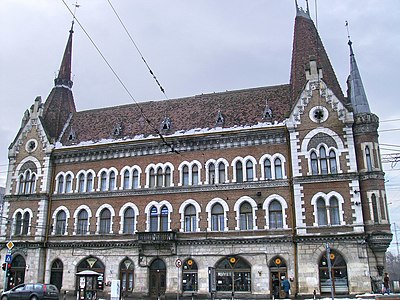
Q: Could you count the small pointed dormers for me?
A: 5